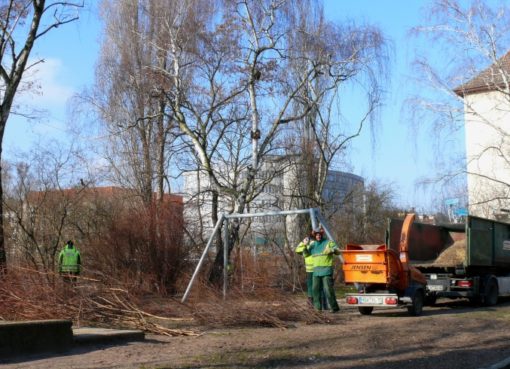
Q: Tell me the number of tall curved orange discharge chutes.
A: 1